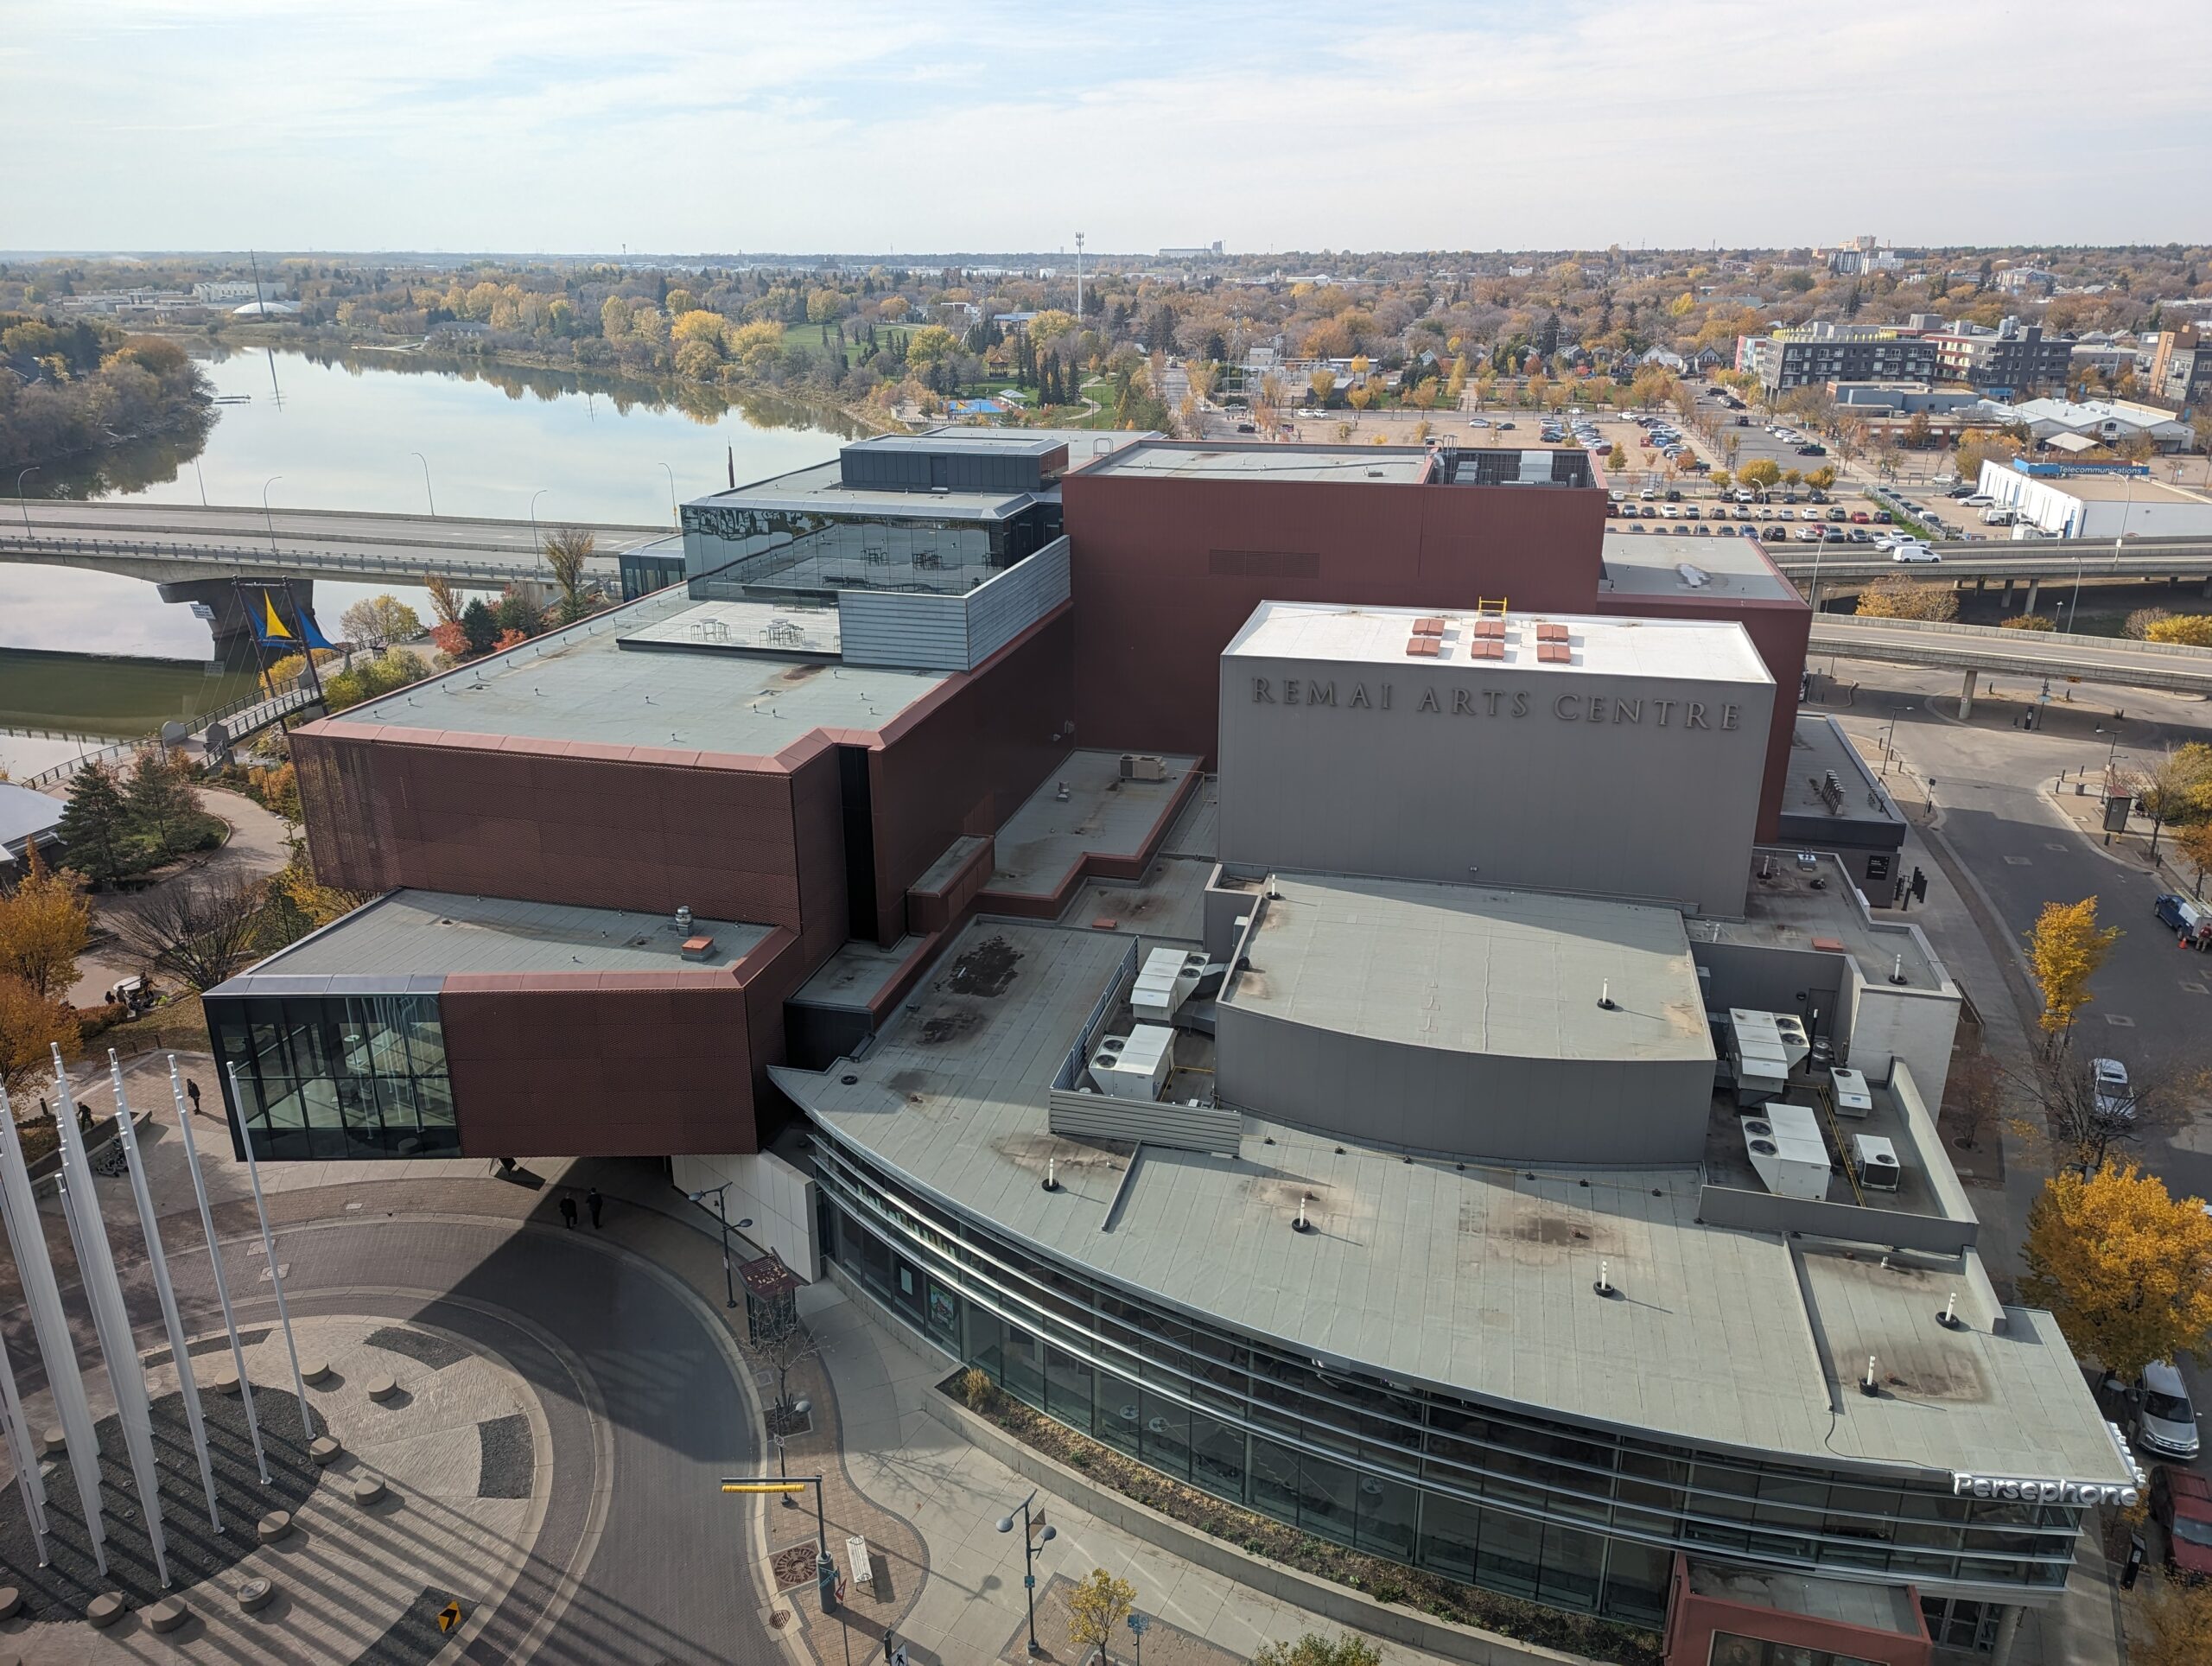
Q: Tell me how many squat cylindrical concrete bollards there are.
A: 11